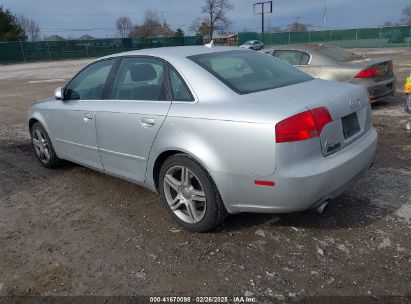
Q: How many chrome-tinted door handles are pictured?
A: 2